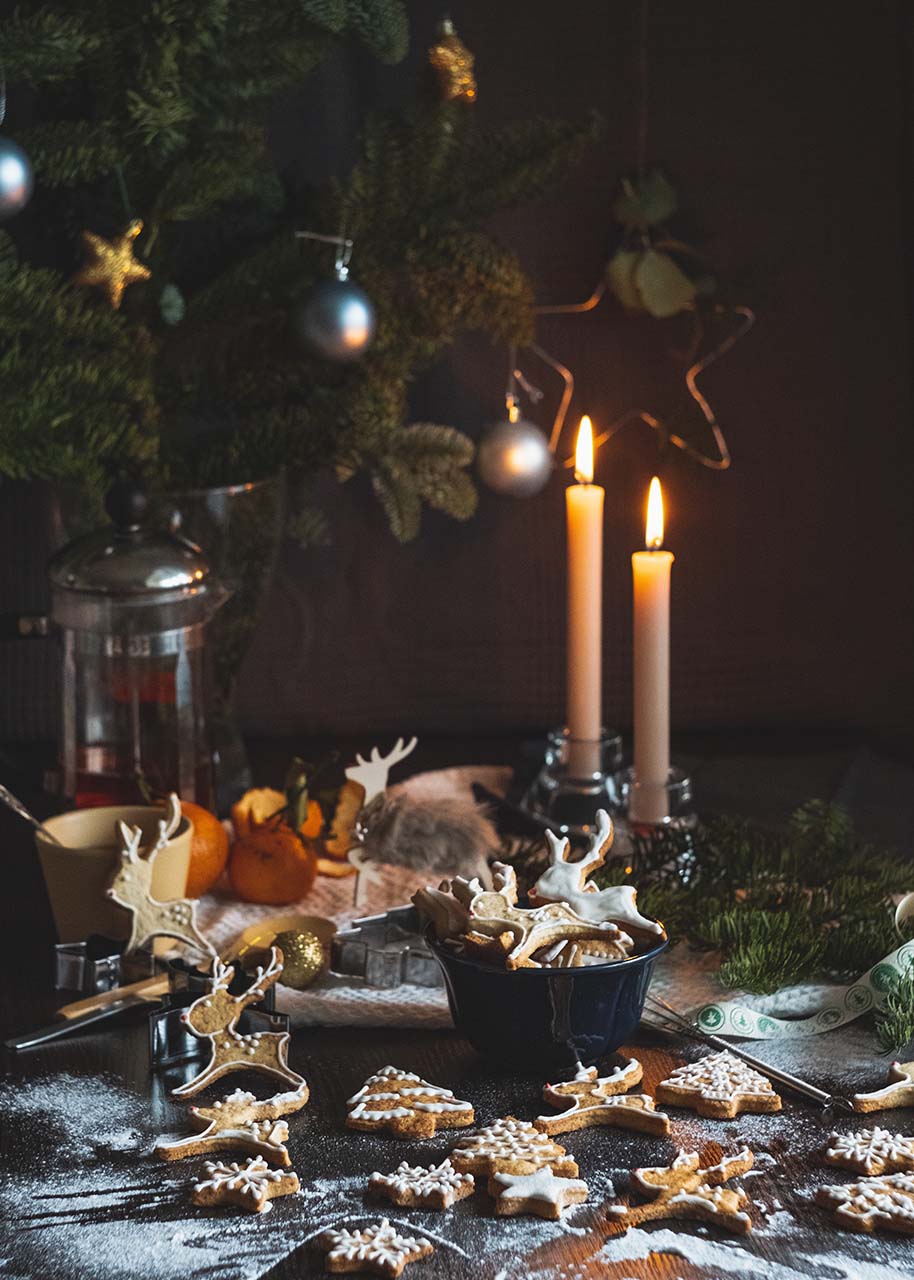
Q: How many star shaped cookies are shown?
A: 5